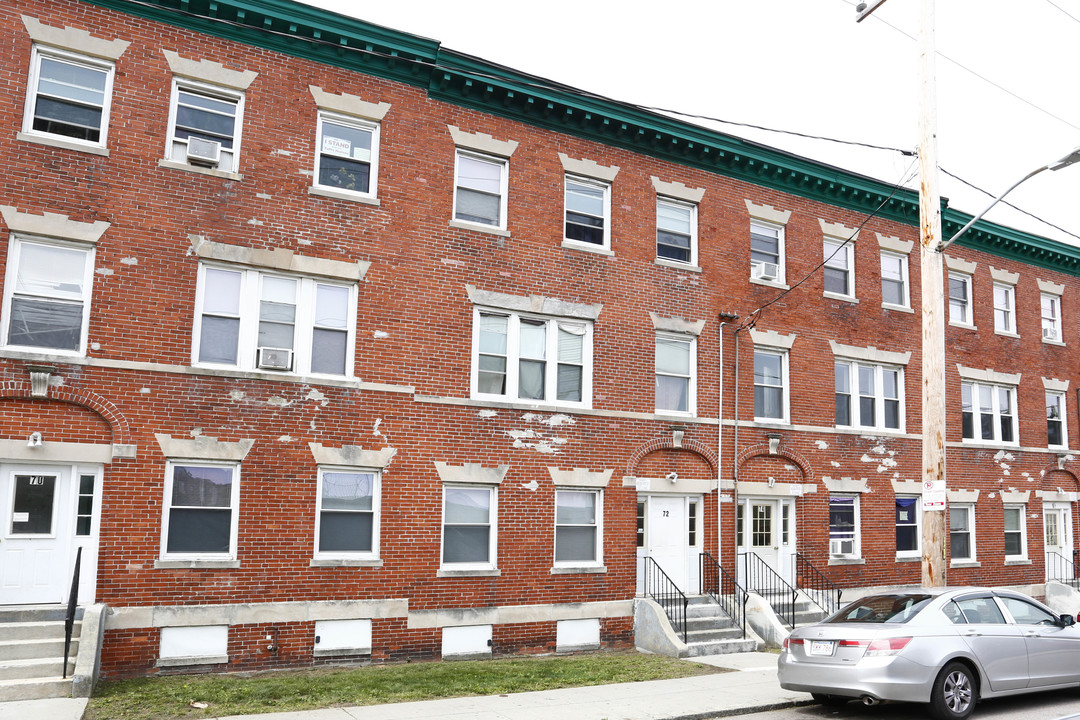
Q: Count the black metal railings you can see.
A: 6